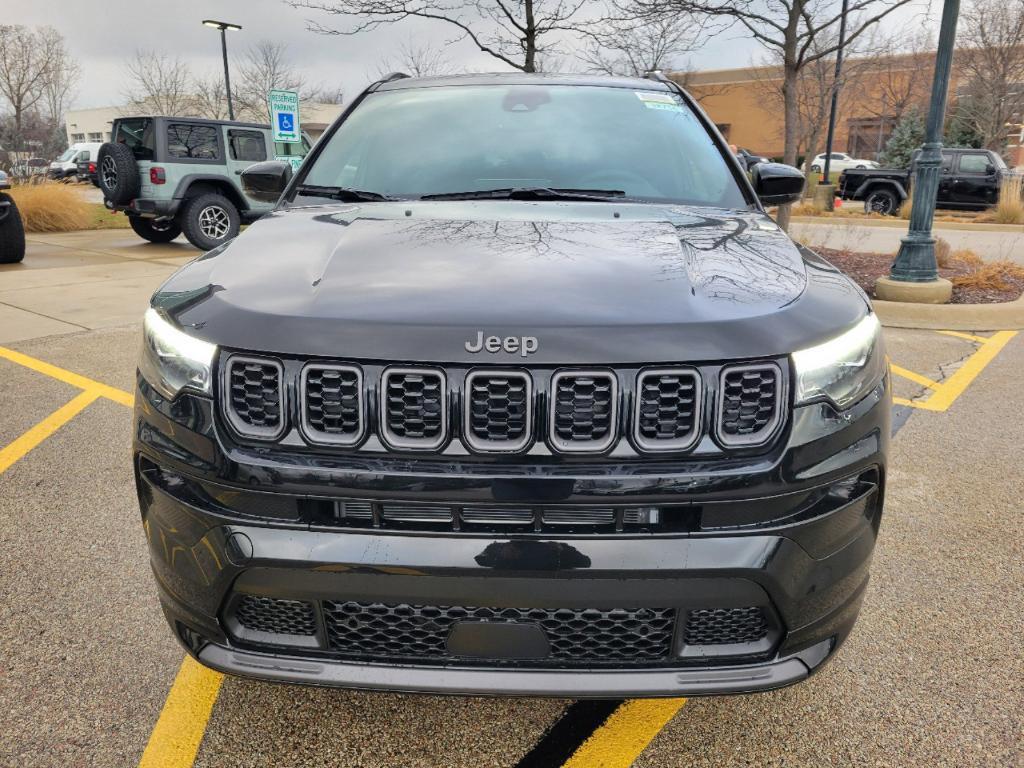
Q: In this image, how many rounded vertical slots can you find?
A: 7